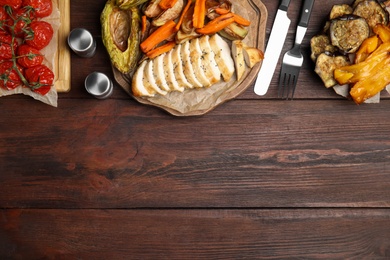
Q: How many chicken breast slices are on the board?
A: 9